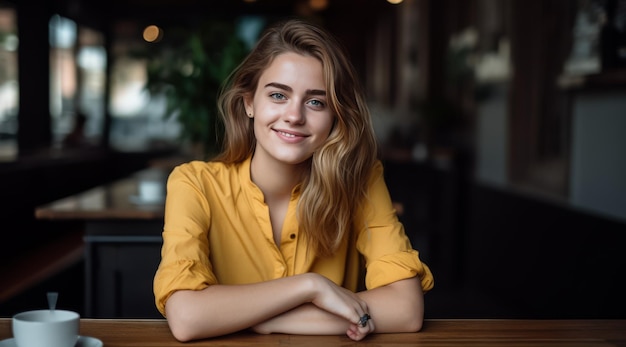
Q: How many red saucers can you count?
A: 0